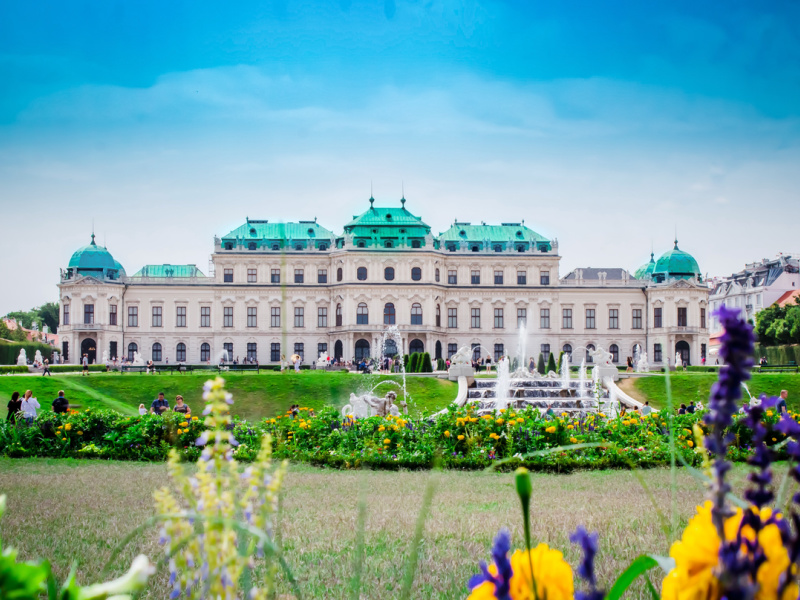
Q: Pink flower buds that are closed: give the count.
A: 0